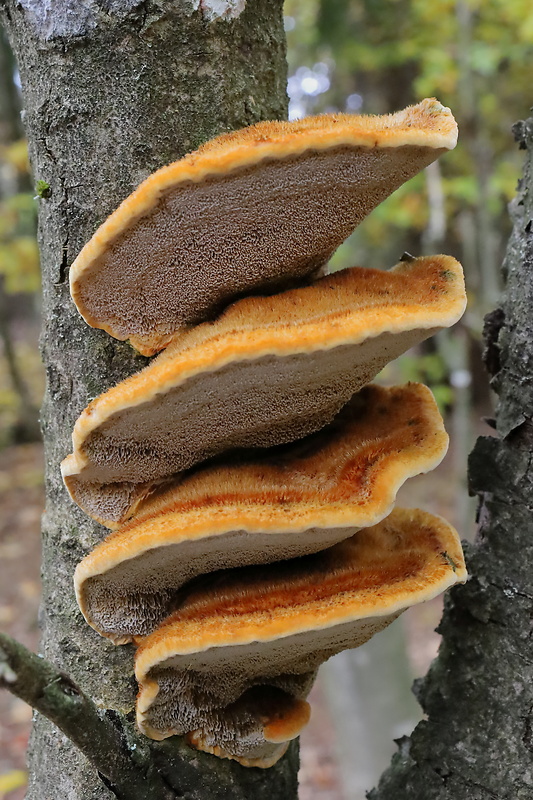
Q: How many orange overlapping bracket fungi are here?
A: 4